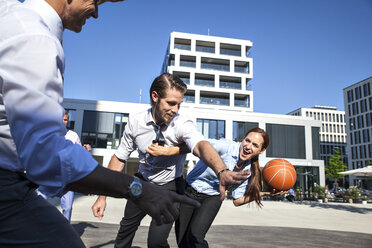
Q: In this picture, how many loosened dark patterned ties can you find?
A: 1